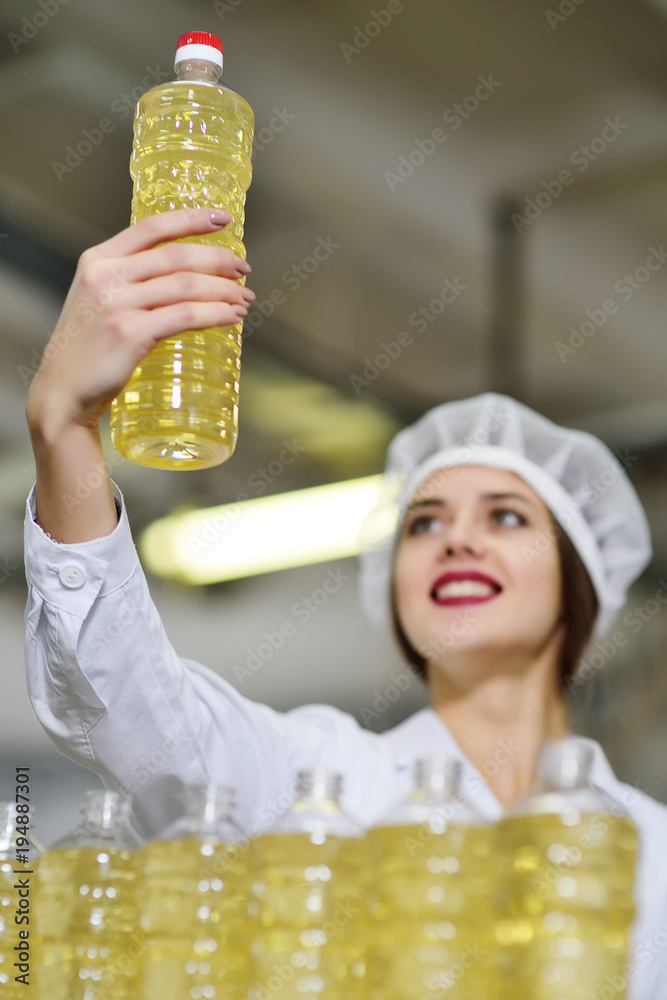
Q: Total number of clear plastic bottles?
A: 7